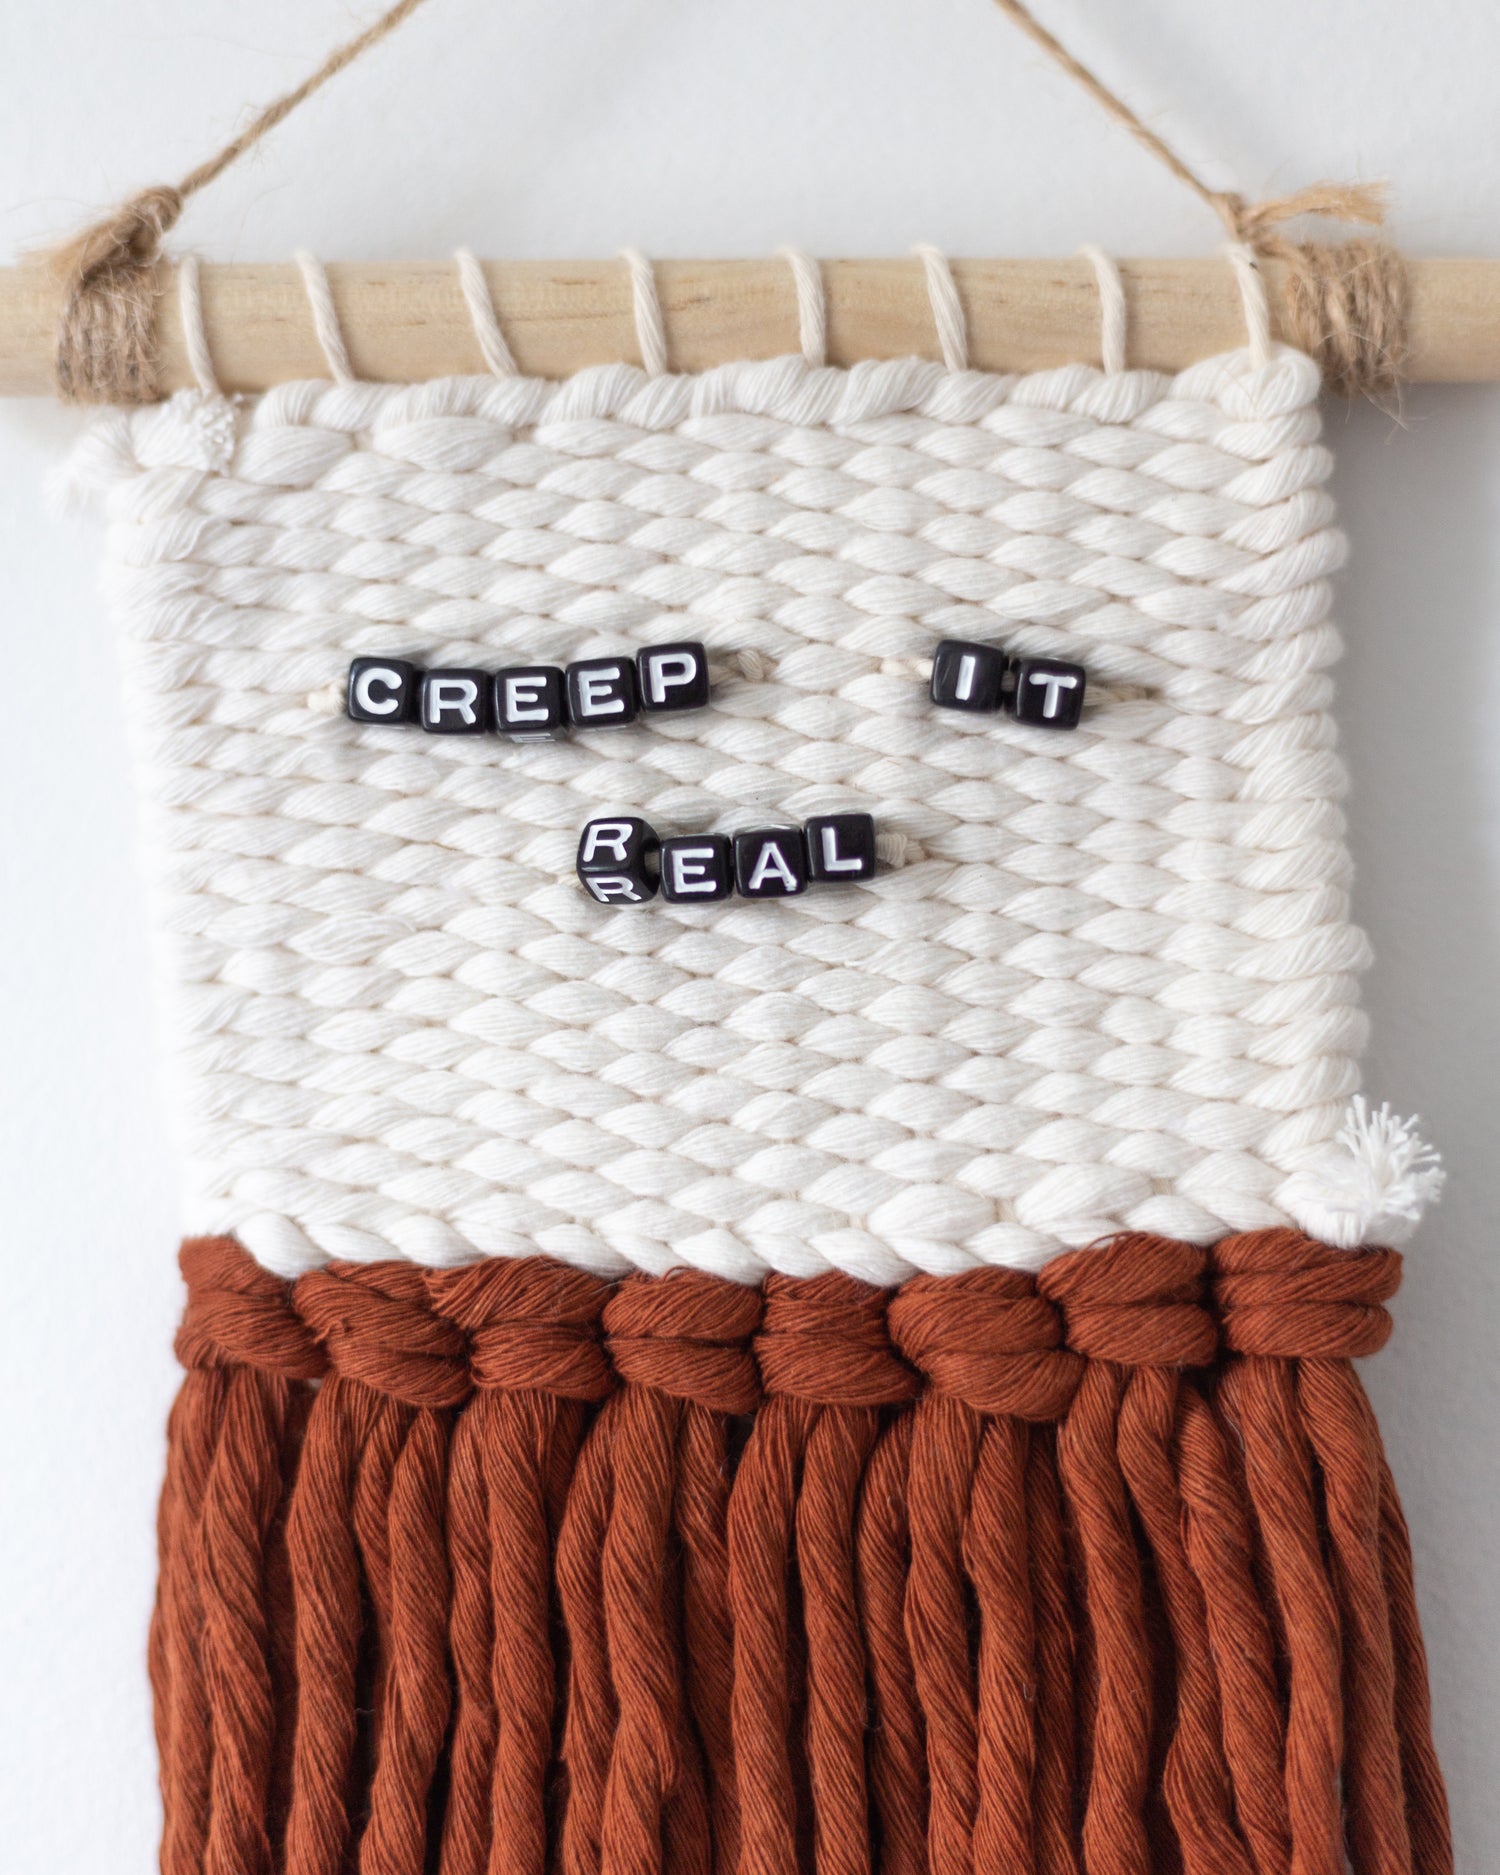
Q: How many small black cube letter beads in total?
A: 11